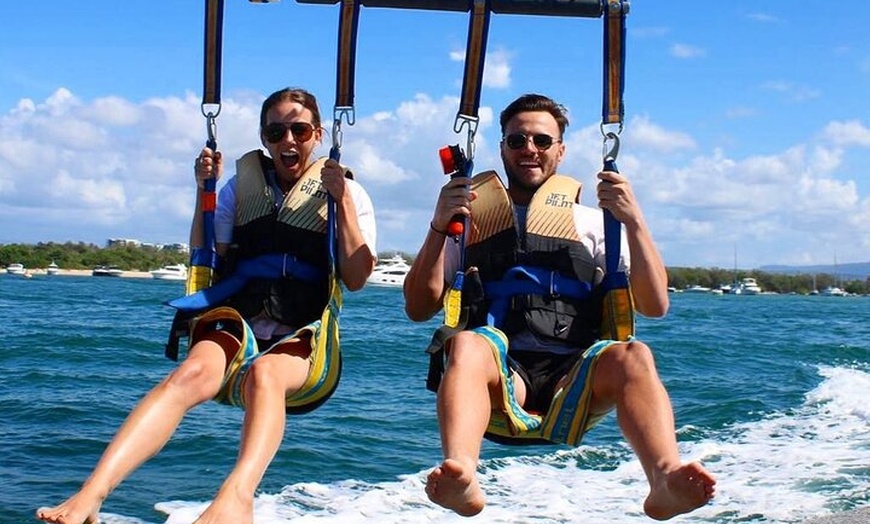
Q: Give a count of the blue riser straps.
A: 4